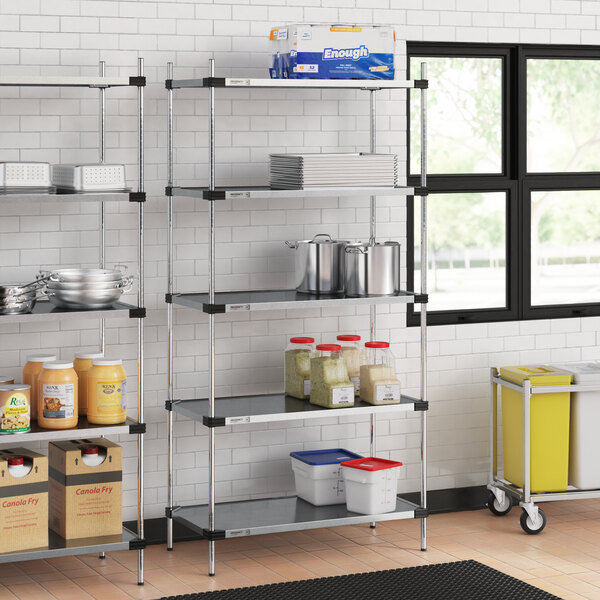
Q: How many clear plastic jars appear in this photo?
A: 4